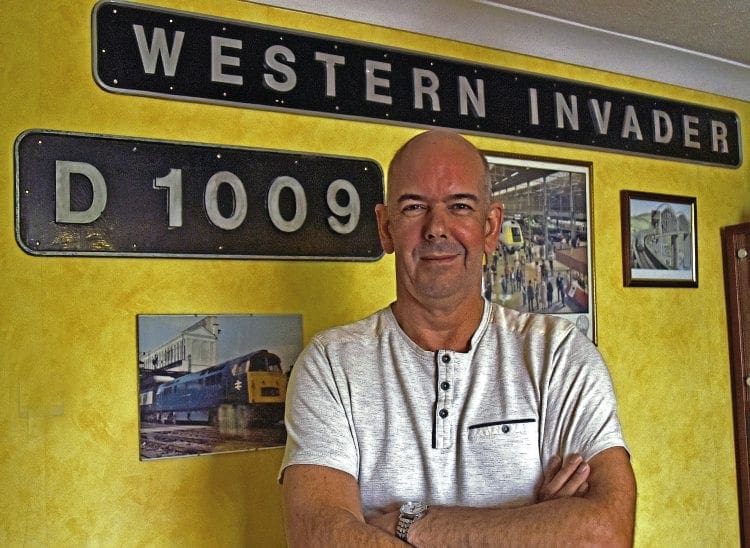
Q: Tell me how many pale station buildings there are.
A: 1